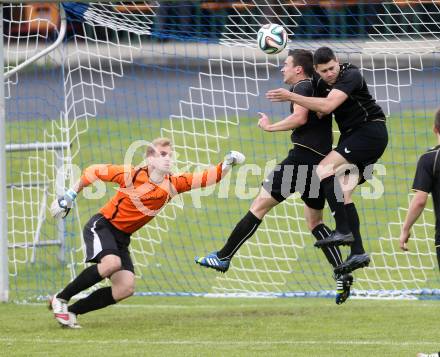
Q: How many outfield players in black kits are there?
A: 3